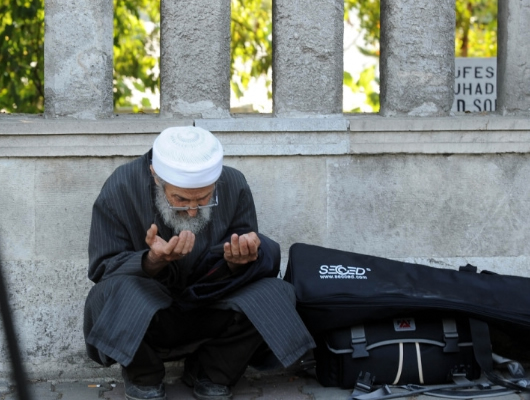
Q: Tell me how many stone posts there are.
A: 5